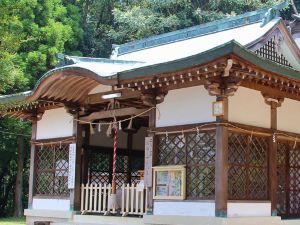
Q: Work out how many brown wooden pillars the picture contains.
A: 5